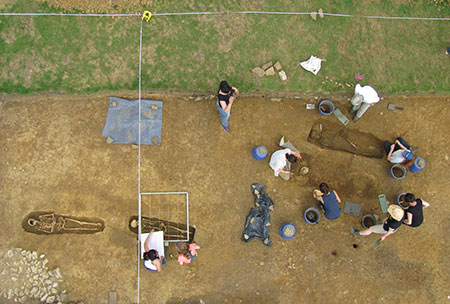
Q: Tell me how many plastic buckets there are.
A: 8